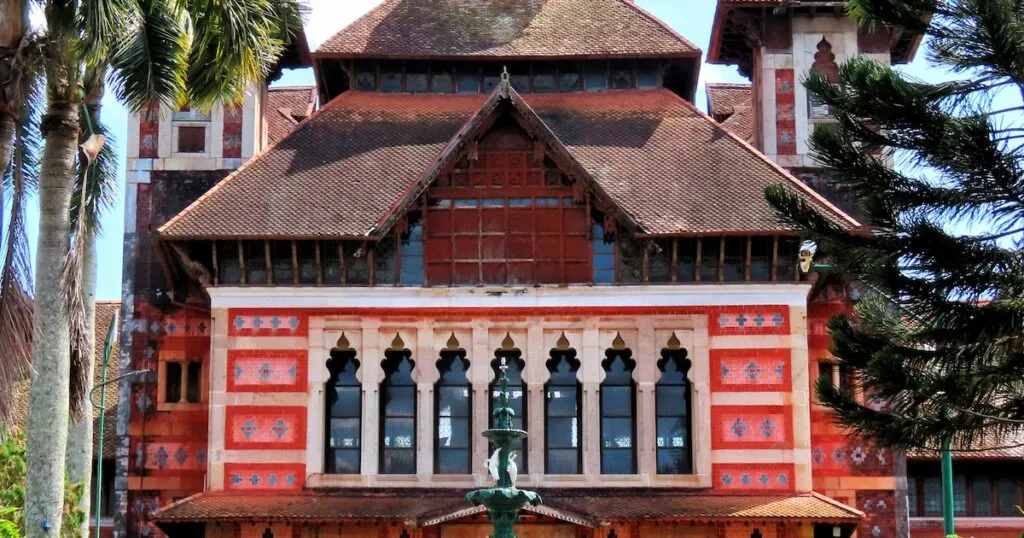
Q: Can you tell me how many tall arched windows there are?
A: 7